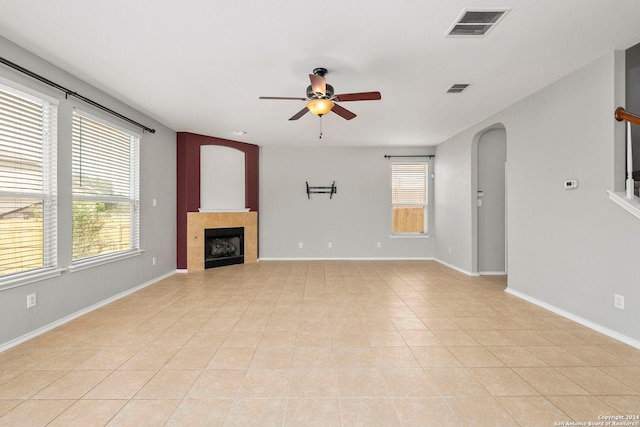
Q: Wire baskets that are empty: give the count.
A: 0